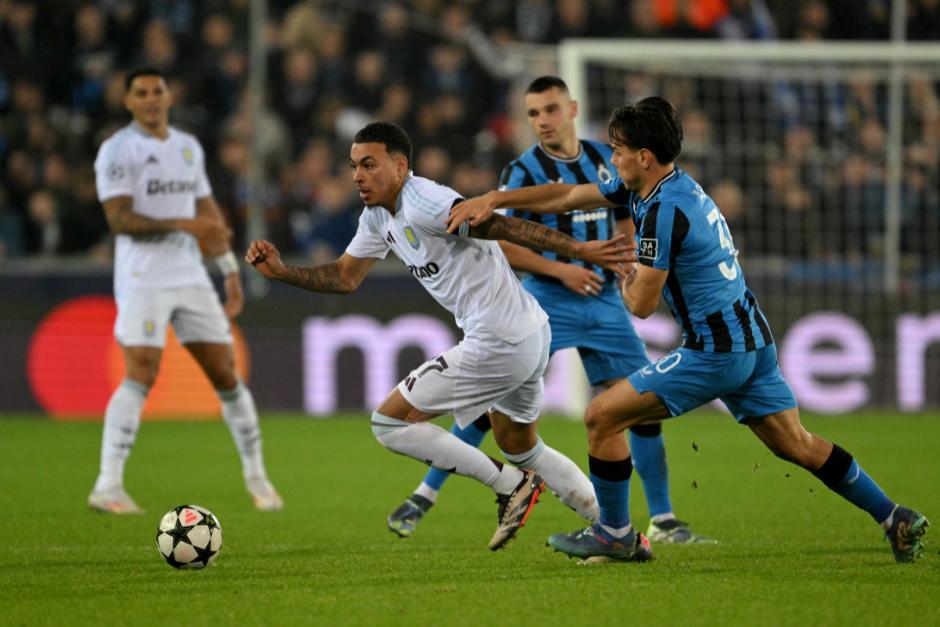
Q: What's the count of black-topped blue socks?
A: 4